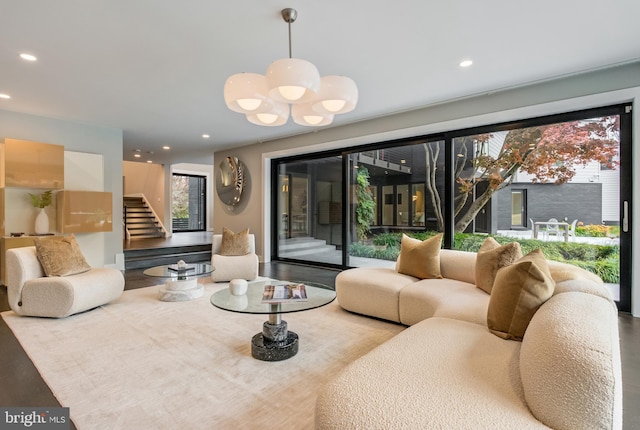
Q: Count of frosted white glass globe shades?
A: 5